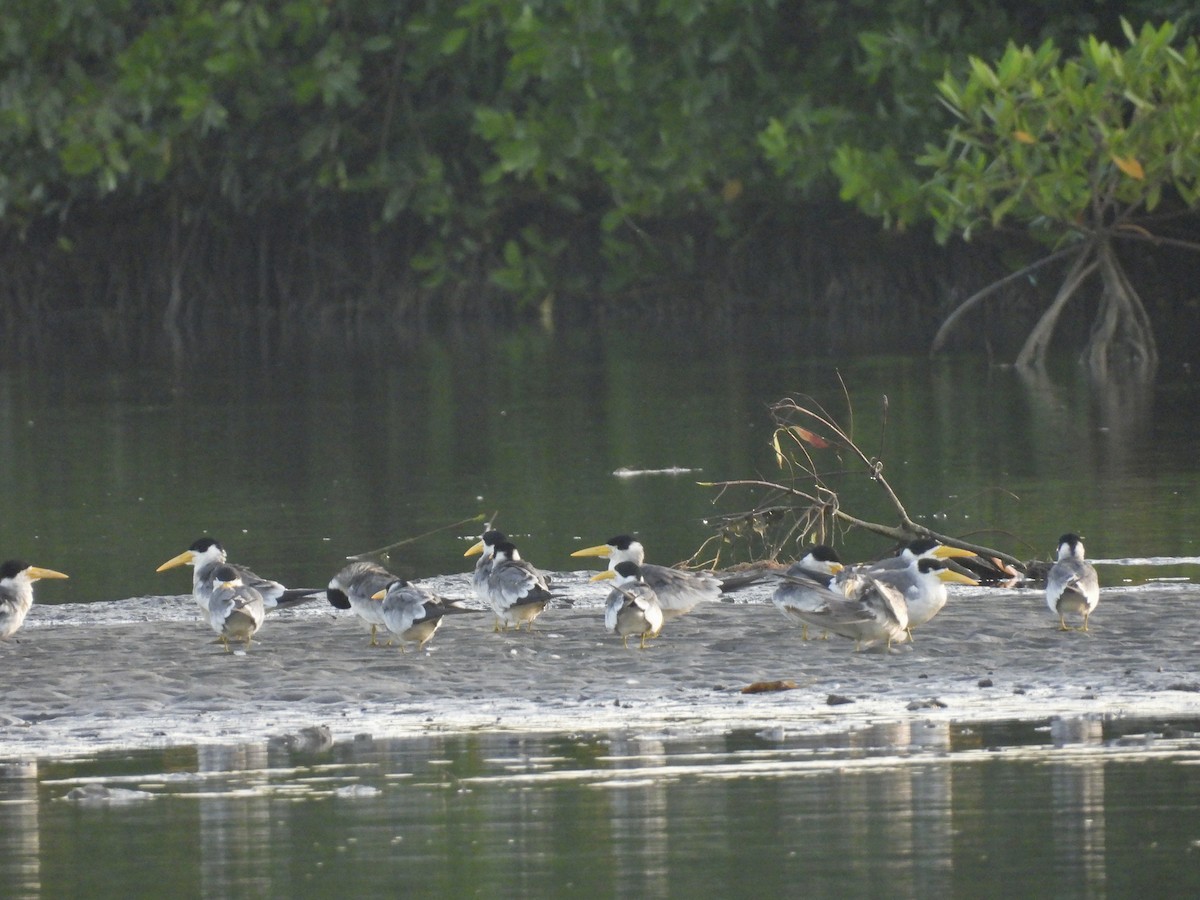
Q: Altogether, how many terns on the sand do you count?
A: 14